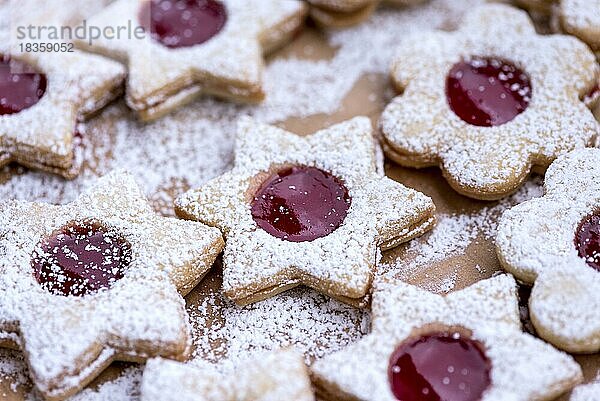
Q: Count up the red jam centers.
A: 7